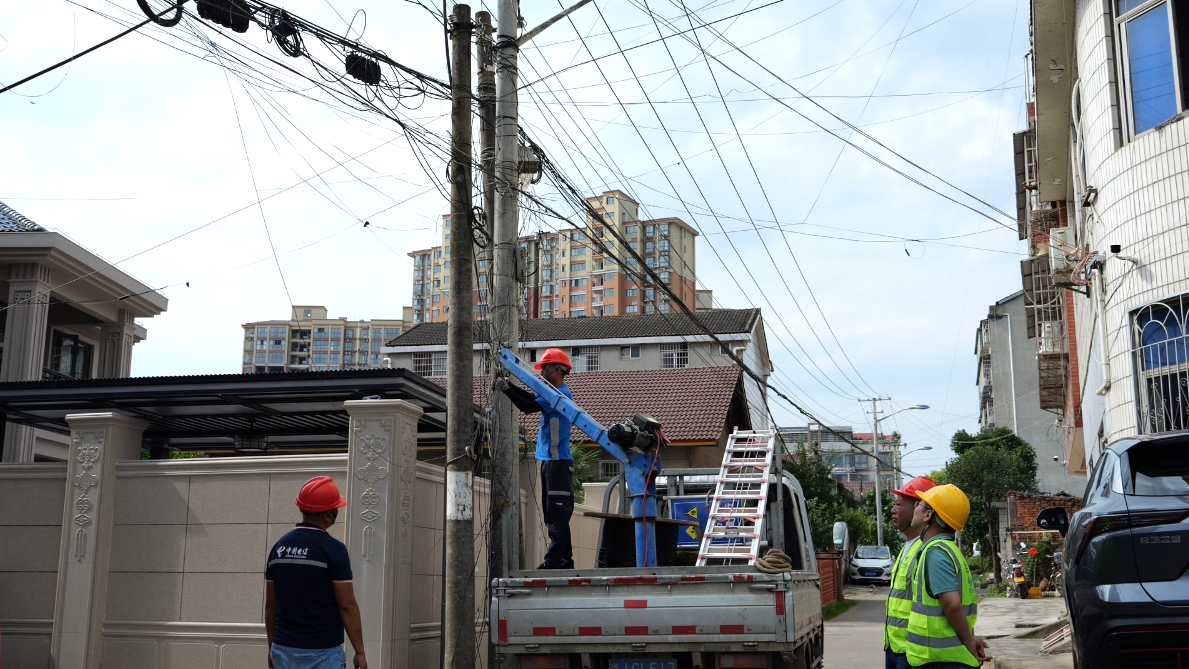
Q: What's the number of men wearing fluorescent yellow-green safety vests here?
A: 2